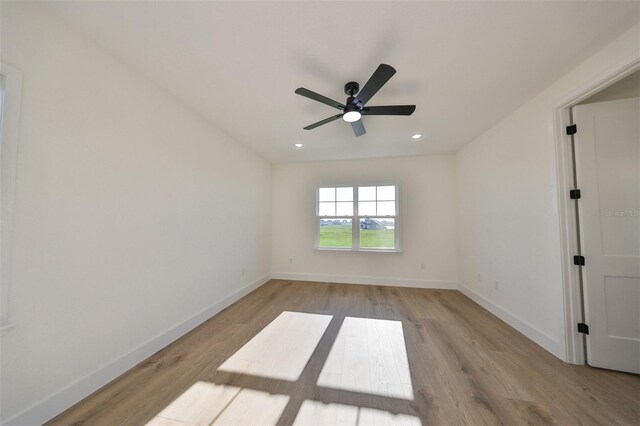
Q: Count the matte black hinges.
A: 4